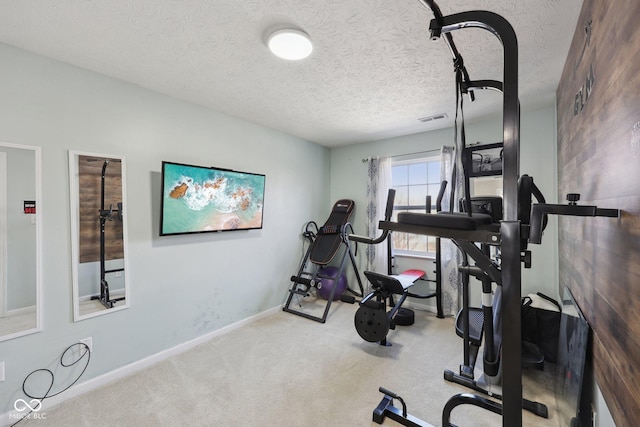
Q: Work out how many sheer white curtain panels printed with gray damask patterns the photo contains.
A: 2